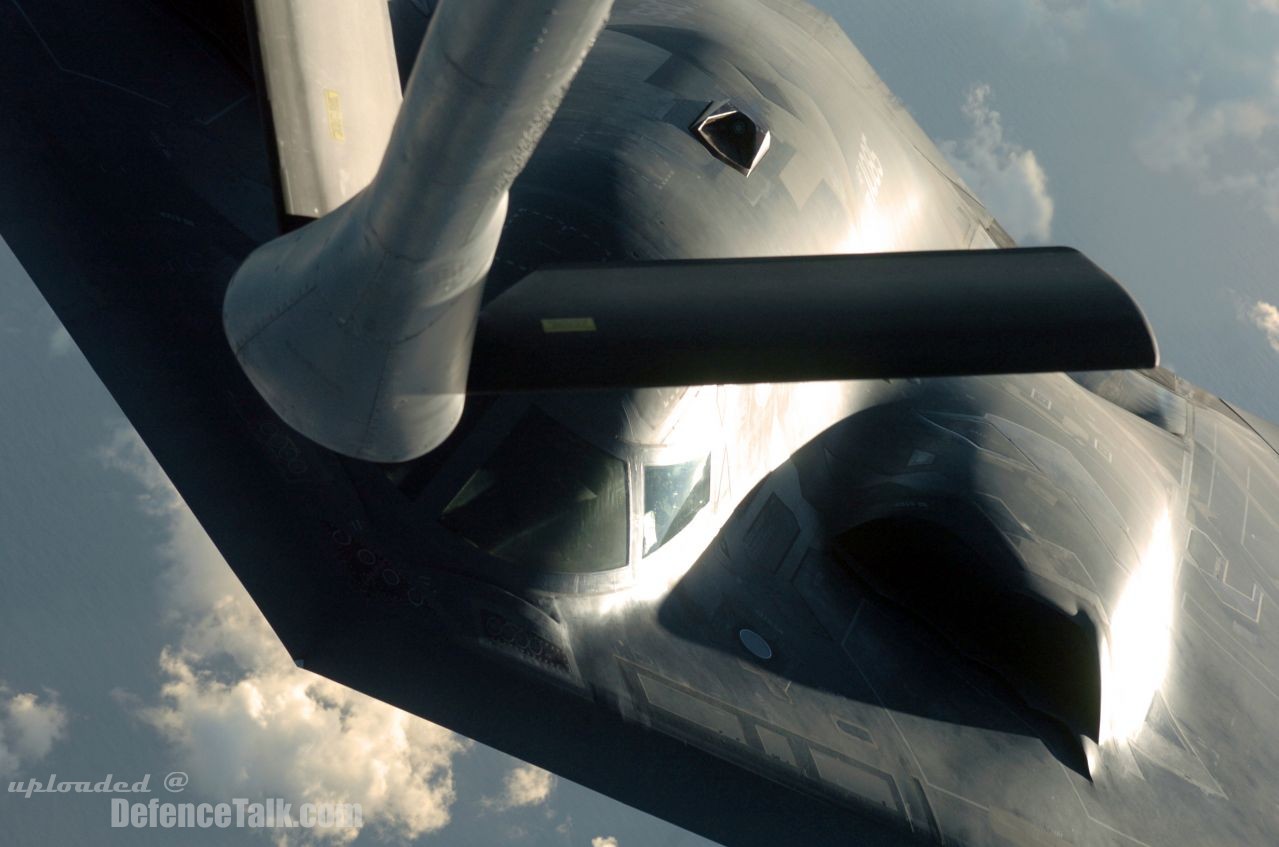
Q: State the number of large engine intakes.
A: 1